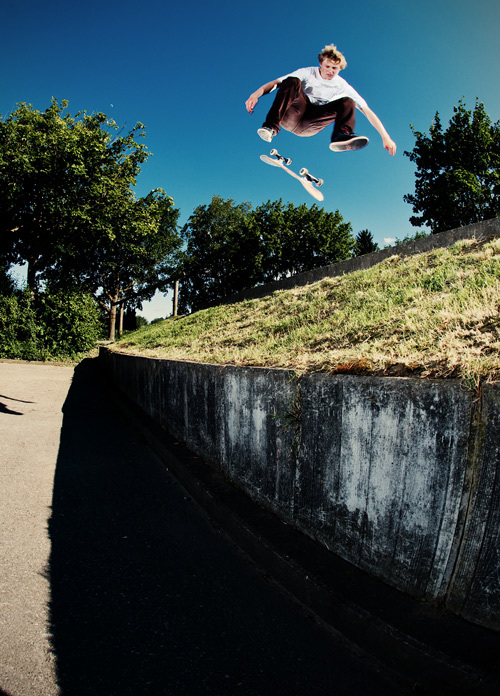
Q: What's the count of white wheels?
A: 4